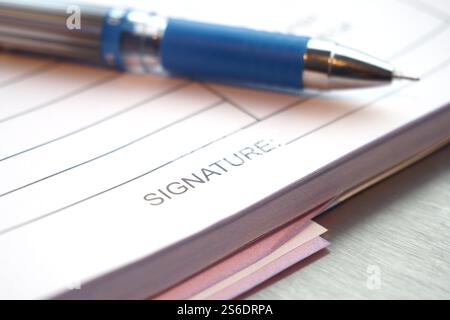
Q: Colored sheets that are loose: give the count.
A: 3